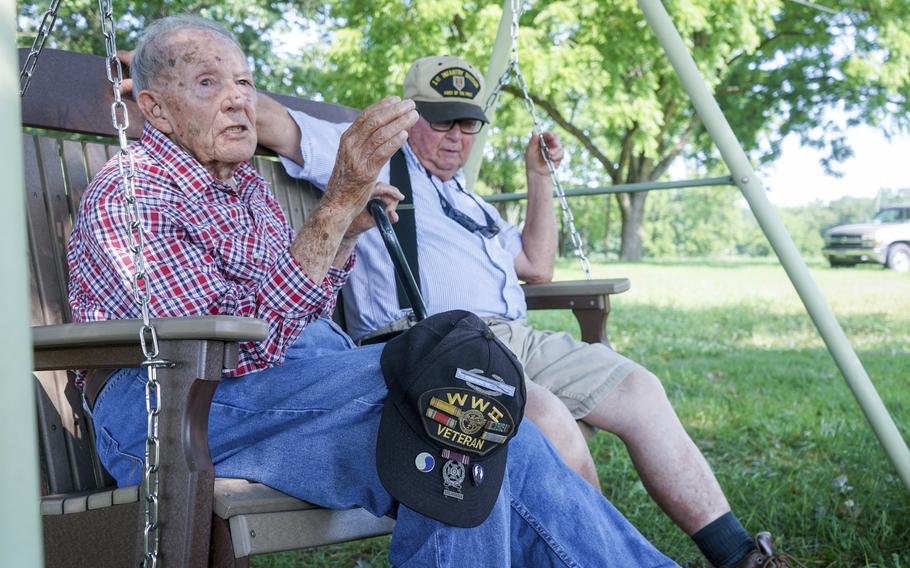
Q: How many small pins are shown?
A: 2